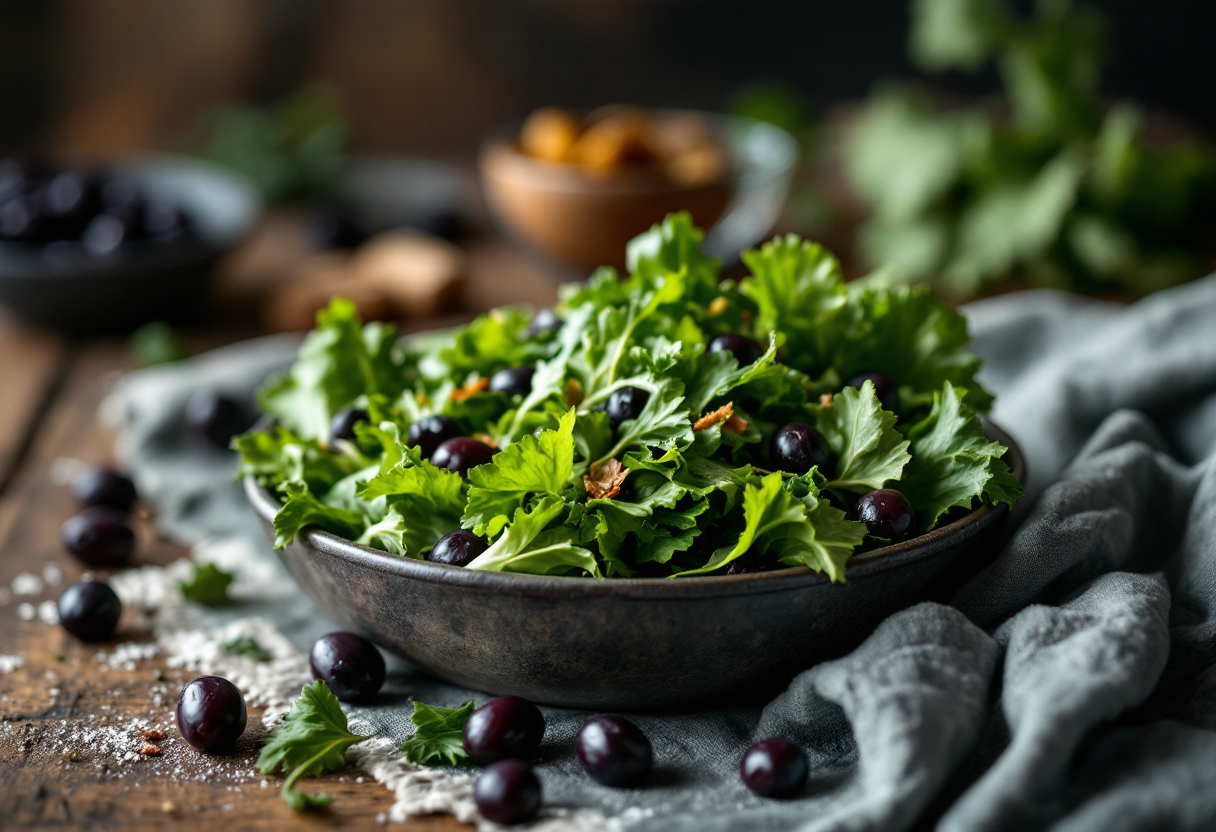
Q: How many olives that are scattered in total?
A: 10